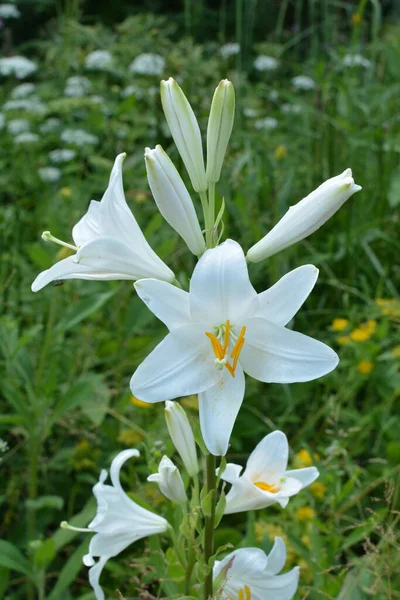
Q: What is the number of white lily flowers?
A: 5